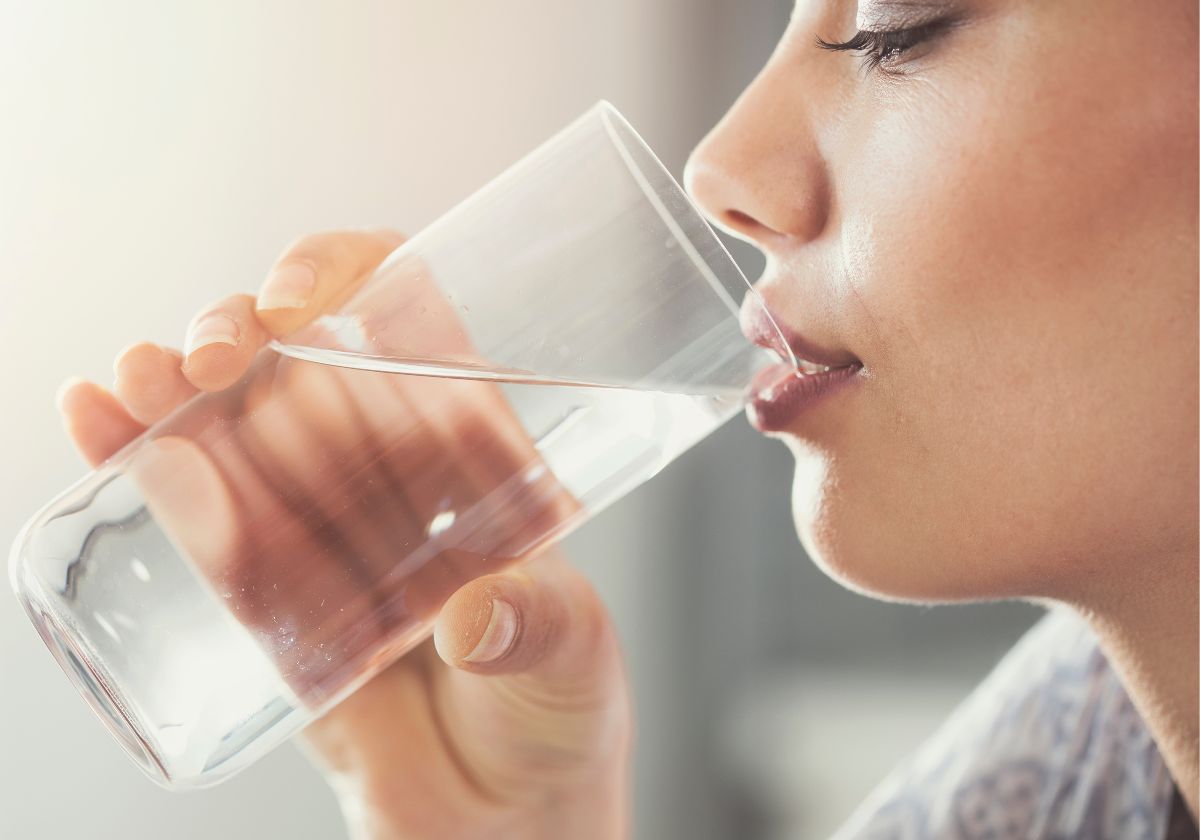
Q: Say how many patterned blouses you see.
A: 1